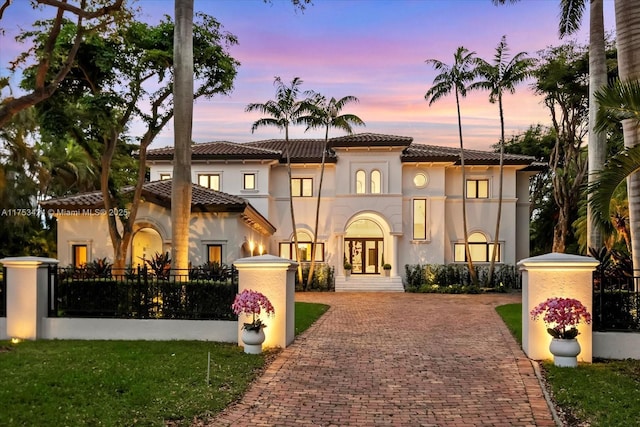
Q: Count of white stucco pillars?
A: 3